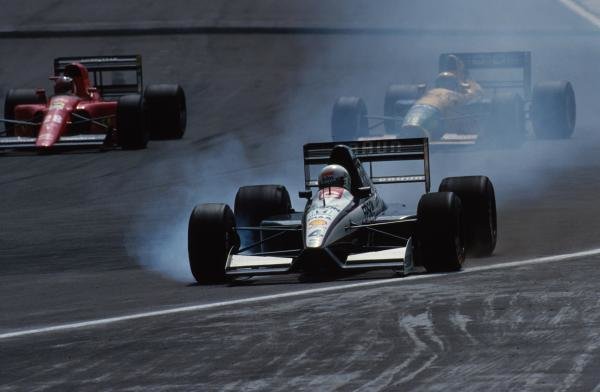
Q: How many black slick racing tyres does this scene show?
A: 11